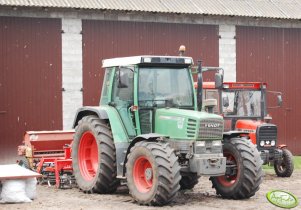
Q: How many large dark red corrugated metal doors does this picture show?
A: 3